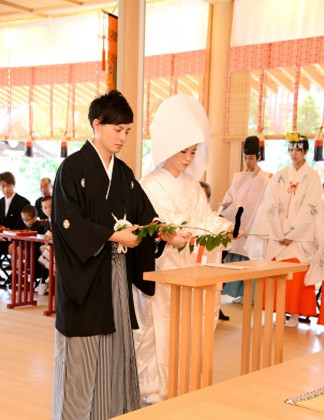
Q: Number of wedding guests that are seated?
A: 4